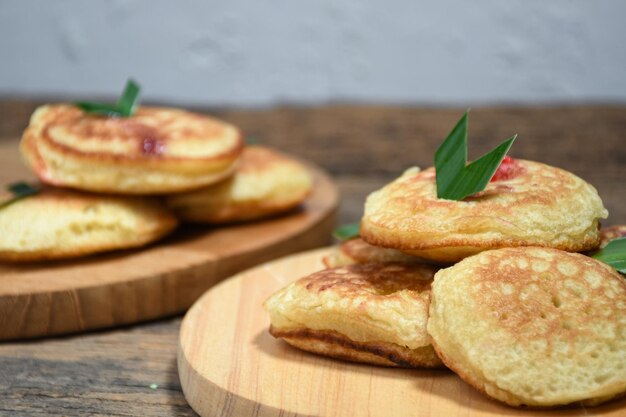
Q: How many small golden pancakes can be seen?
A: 8